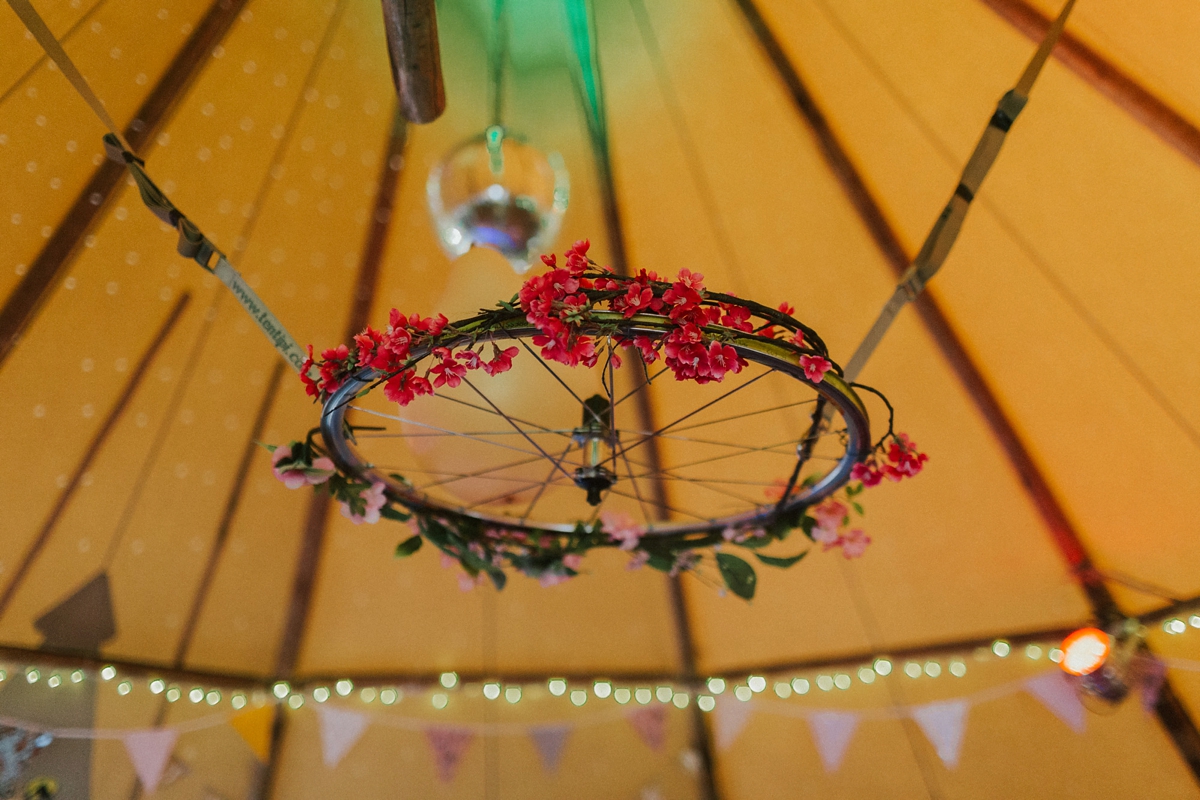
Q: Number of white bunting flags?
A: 2